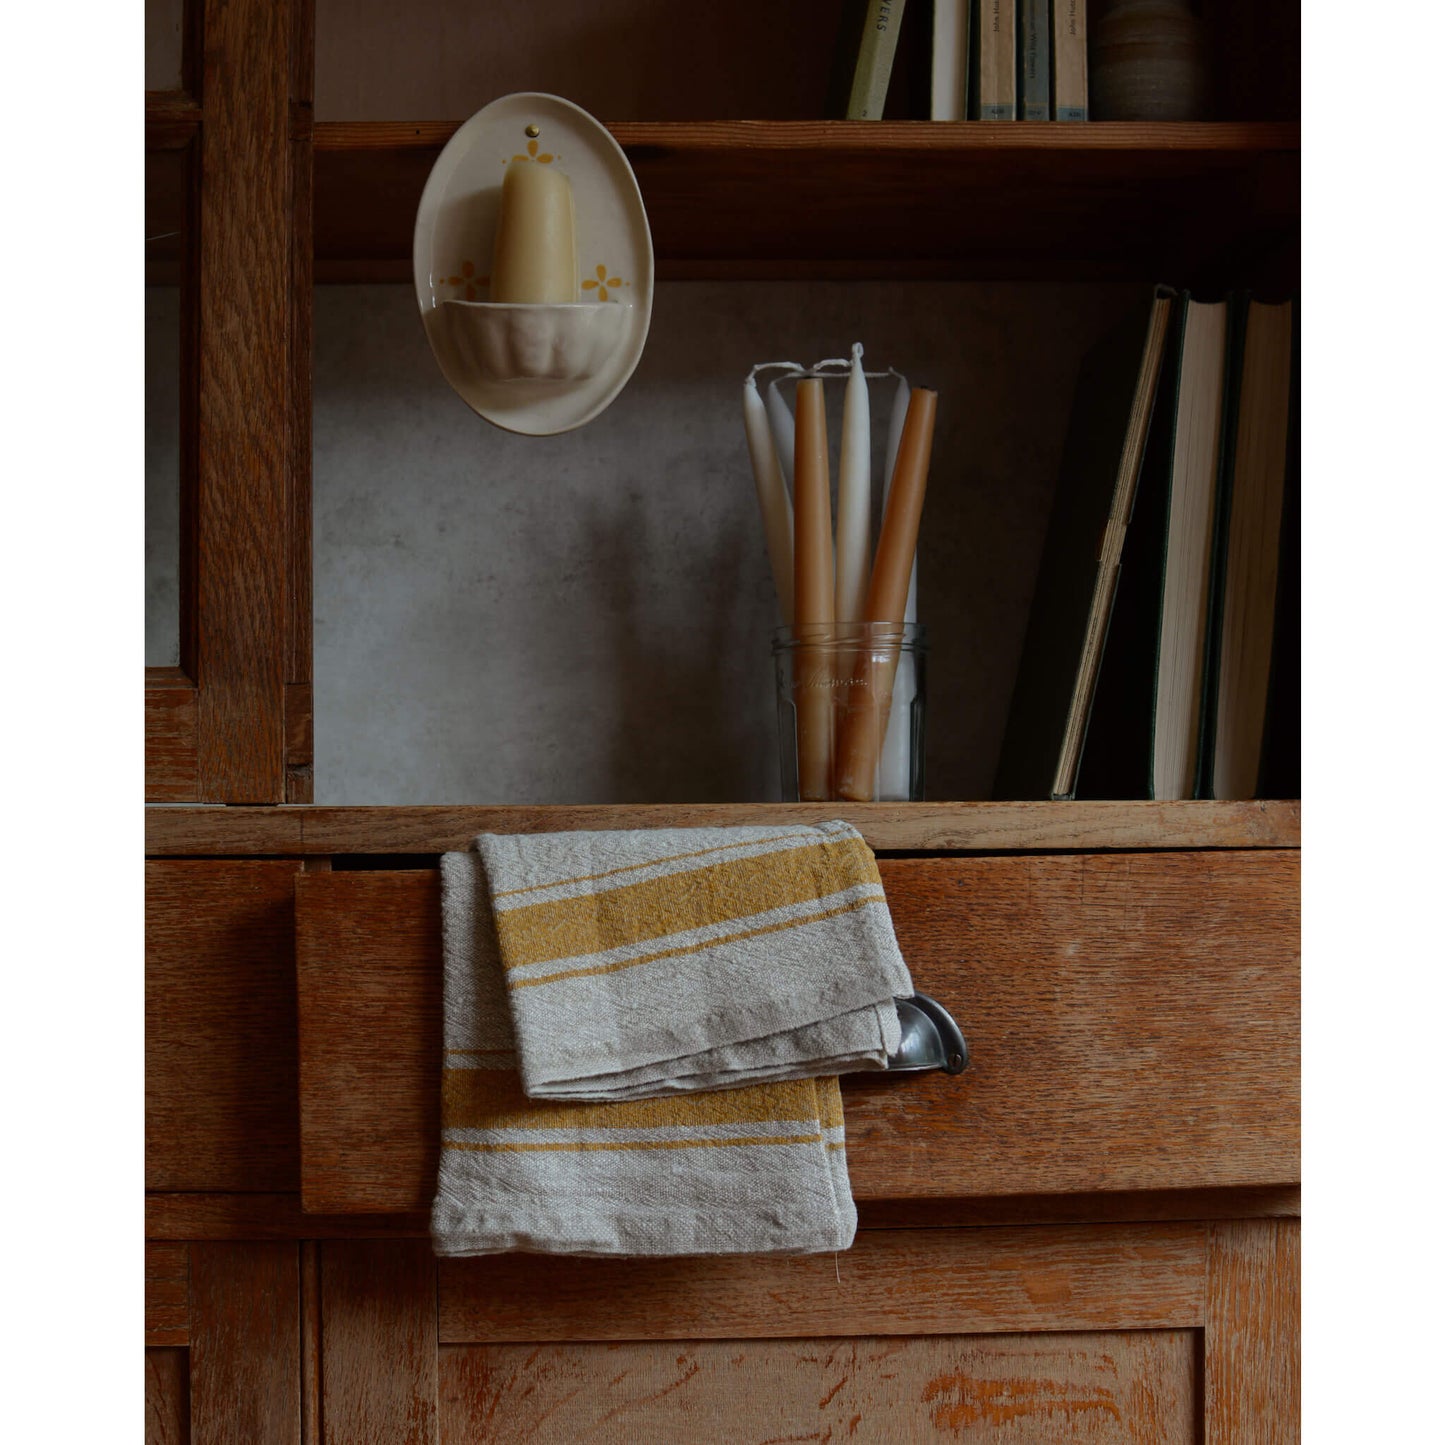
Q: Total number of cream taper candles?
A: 4